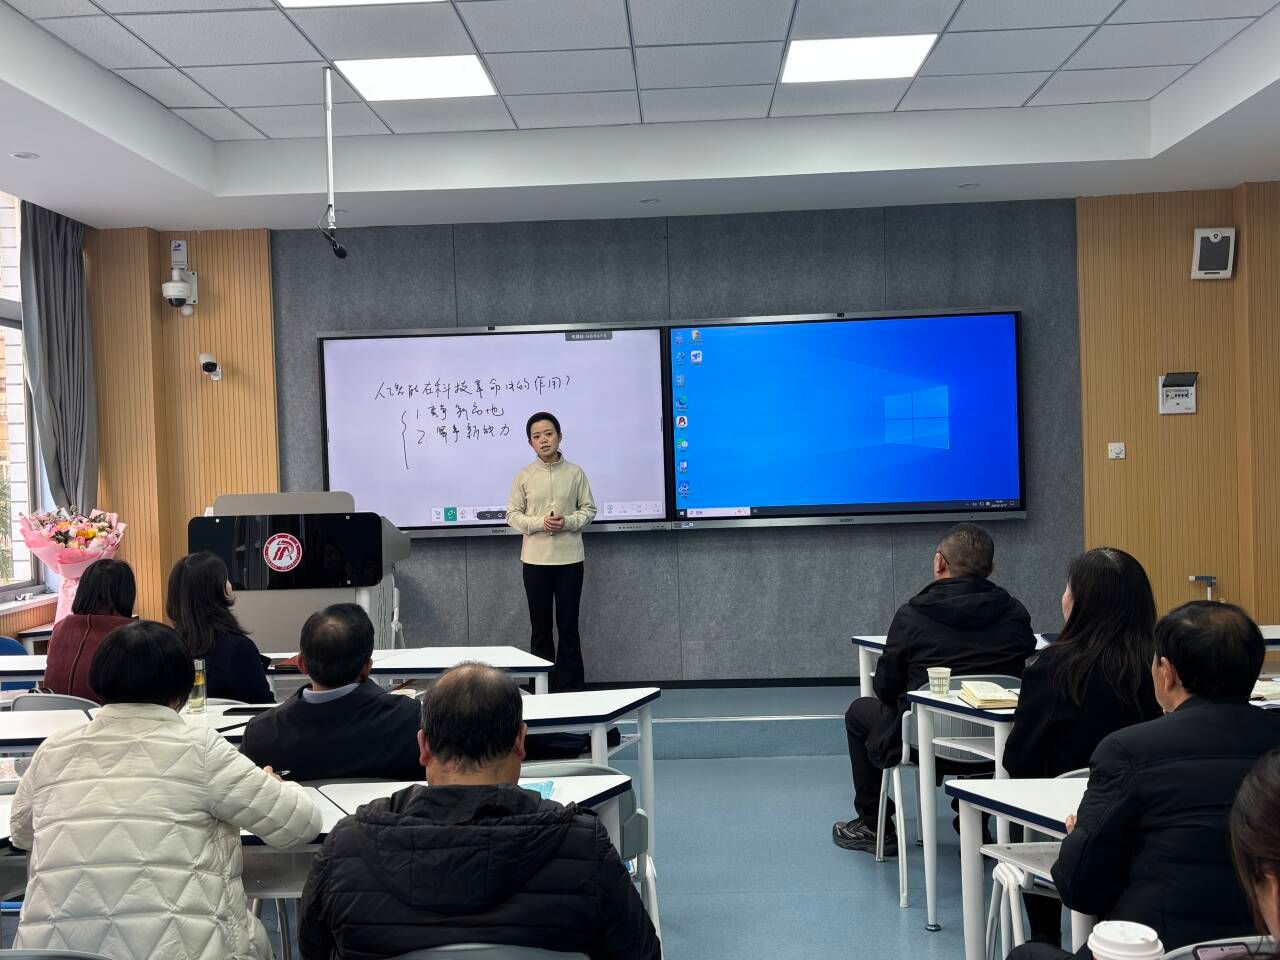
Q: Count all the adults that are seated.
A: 9